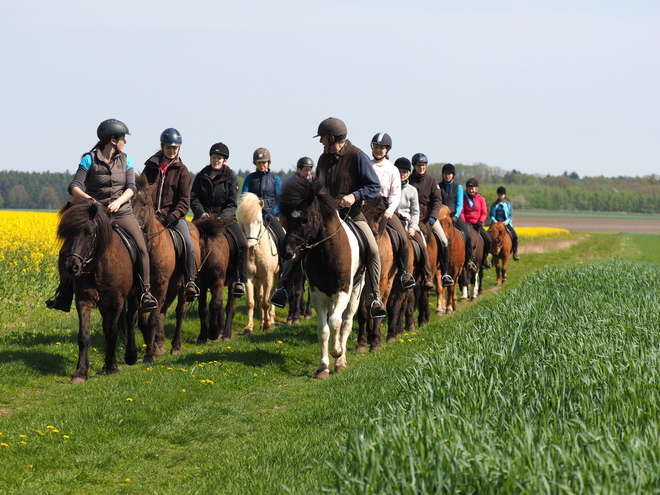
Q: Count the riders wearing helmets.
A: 12